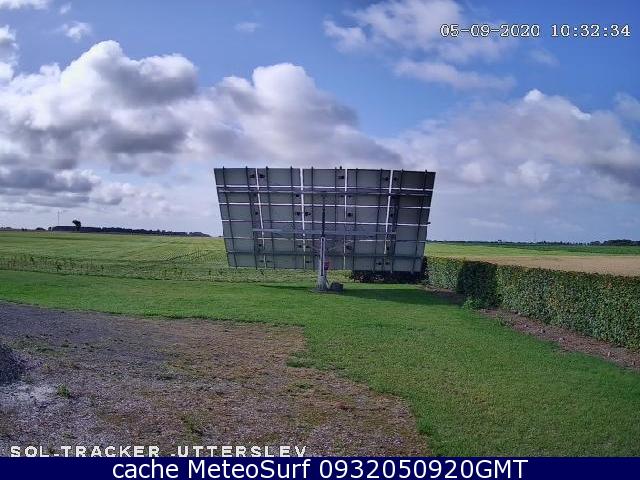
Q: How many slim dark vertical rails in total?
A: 10